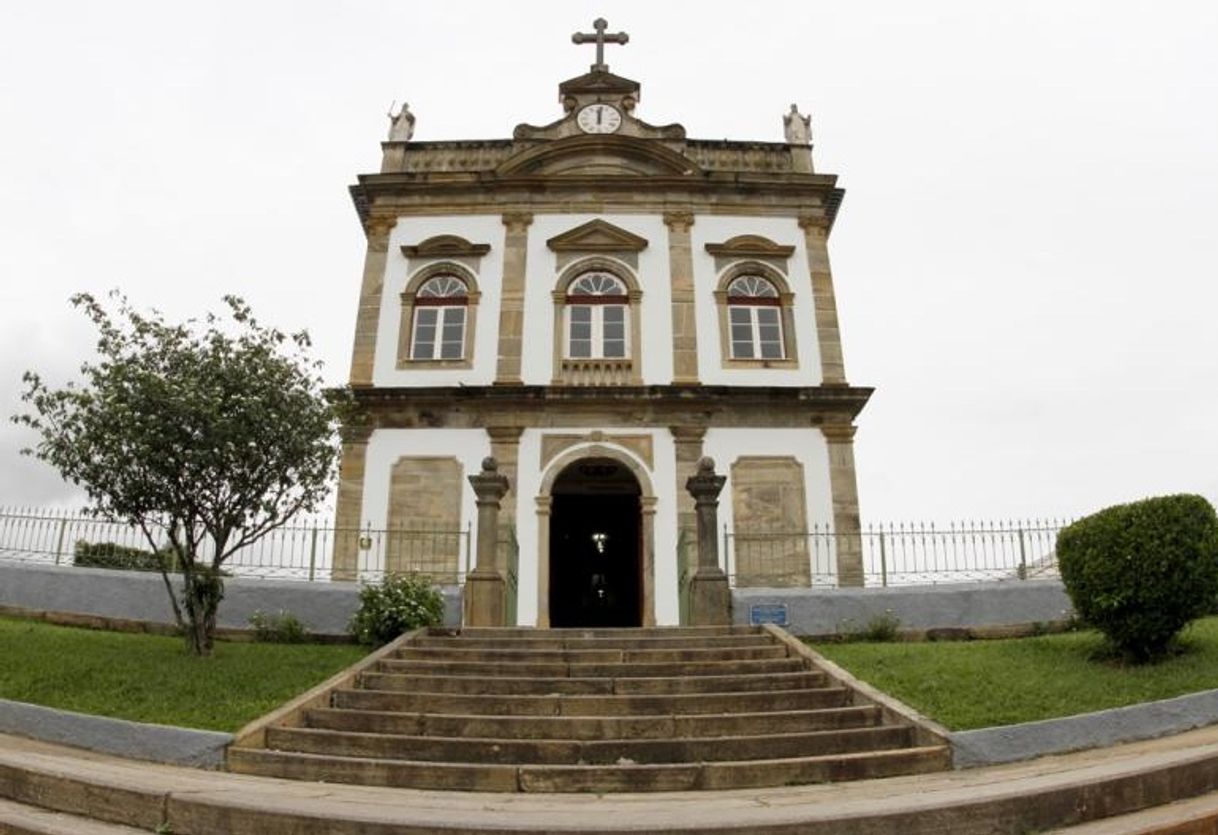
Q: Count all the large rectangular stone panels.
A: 2